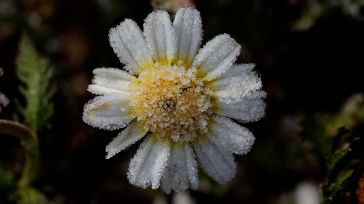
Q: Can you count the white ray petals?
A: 13